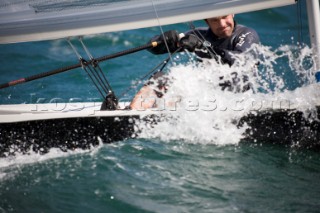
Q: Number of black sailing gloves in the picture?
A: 2